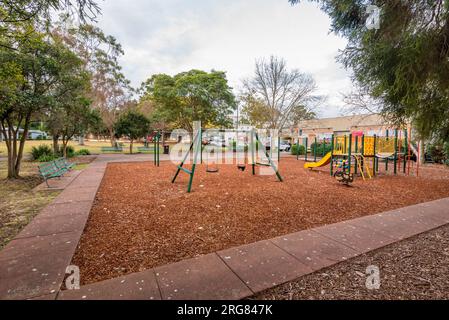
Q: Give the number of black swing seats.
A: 2